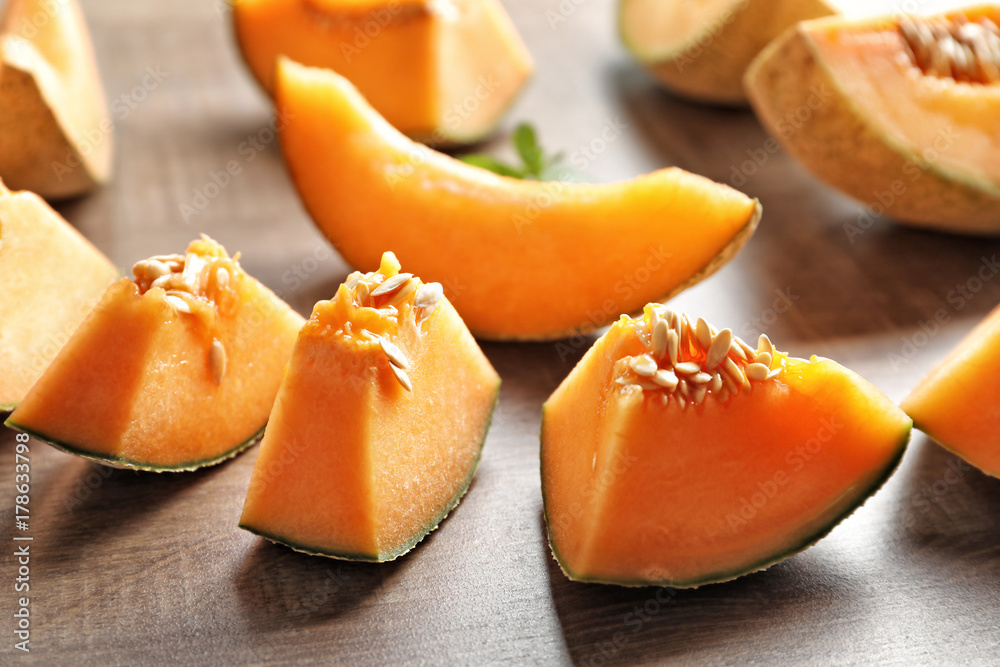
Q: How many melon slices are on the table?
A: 10